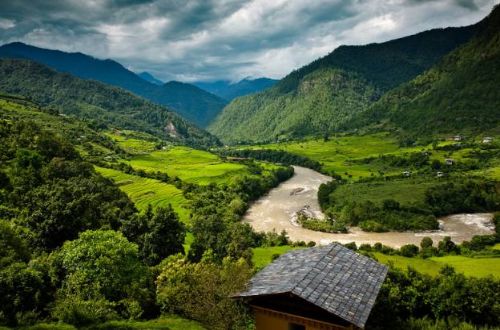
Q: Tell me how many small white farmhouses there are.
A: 5